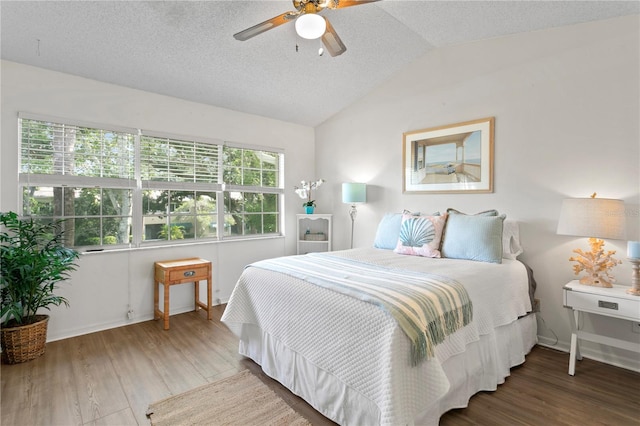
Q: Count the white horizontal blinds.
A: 3